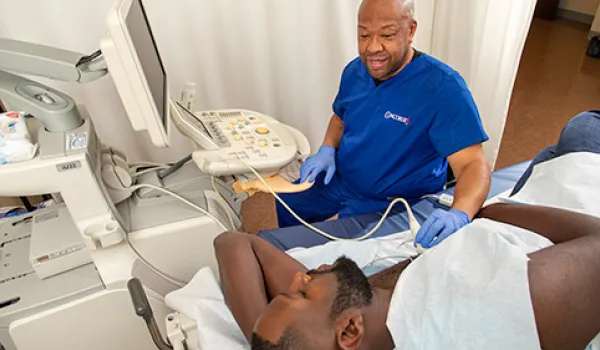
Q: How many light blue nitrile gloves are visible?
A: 2